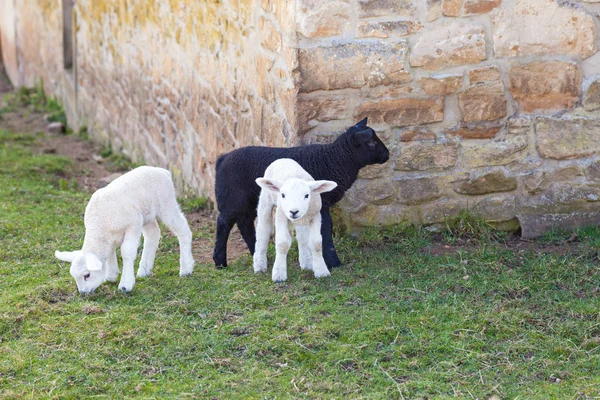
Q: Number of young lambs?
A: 3